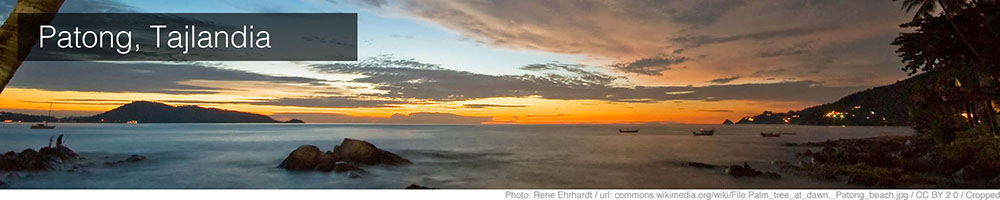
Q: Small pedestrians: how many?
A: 2